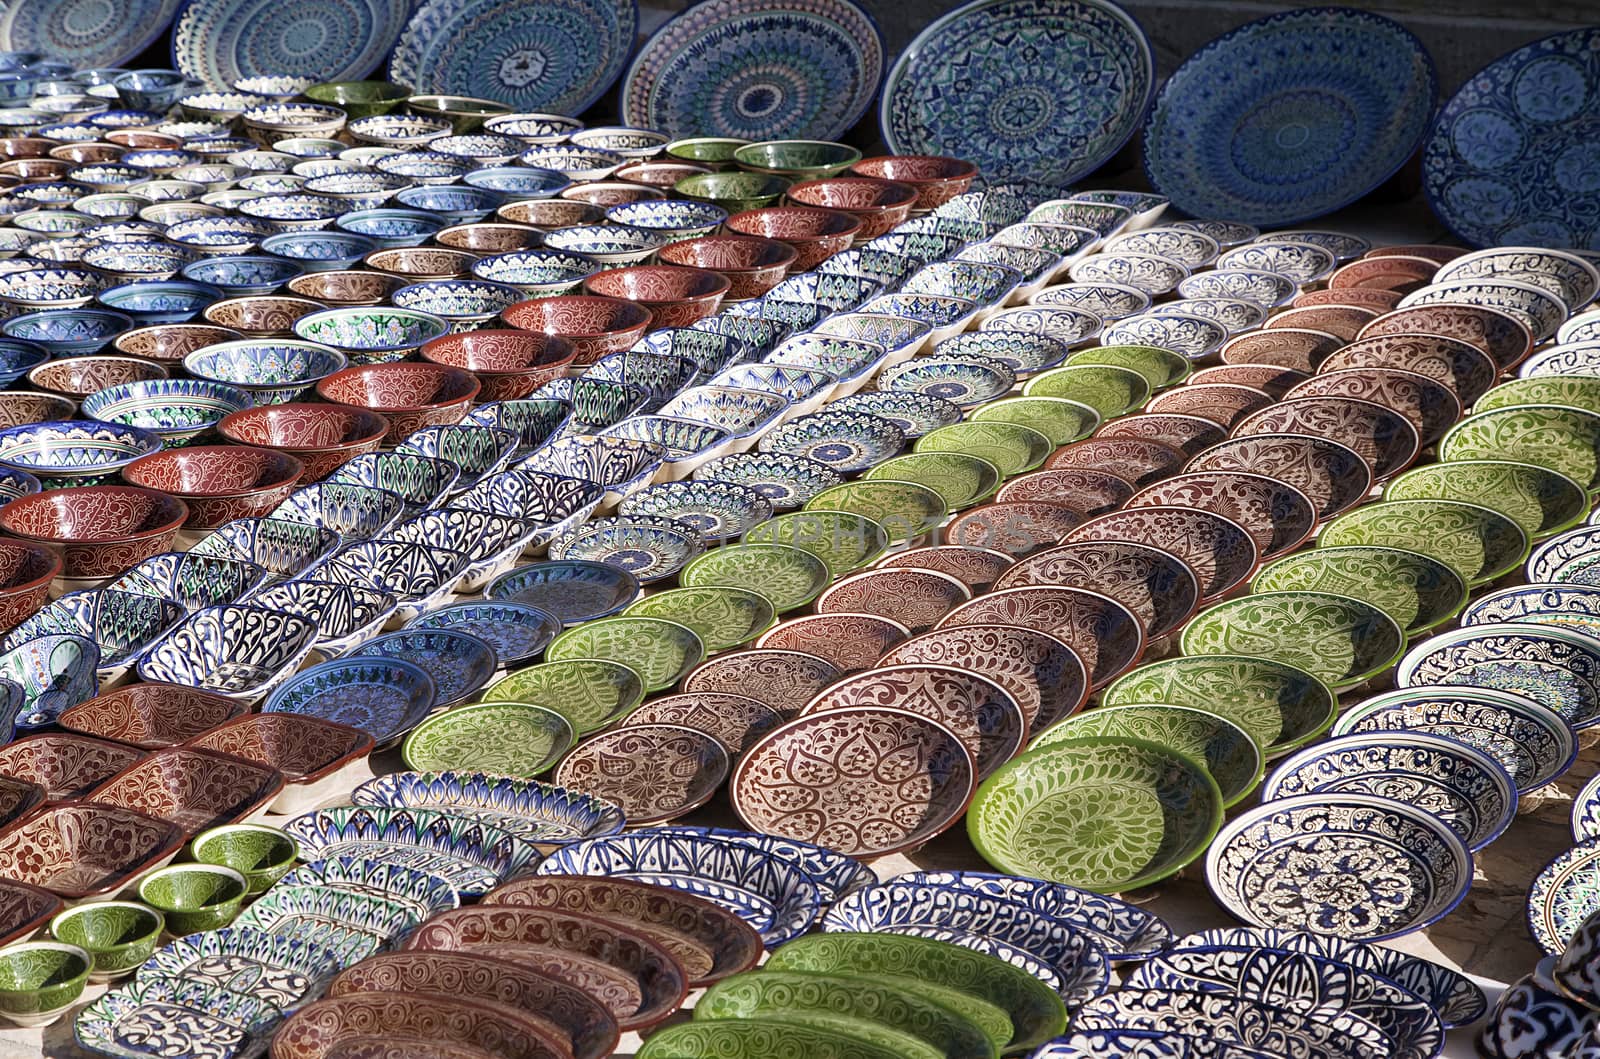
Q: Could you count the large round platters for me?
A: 7